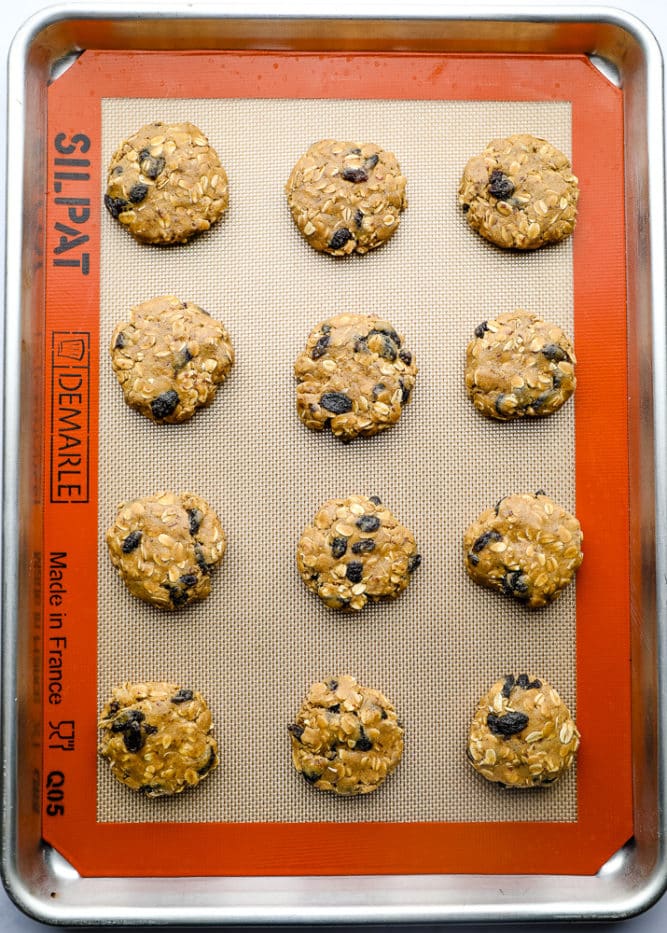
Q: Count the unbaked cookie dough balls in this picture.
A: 12